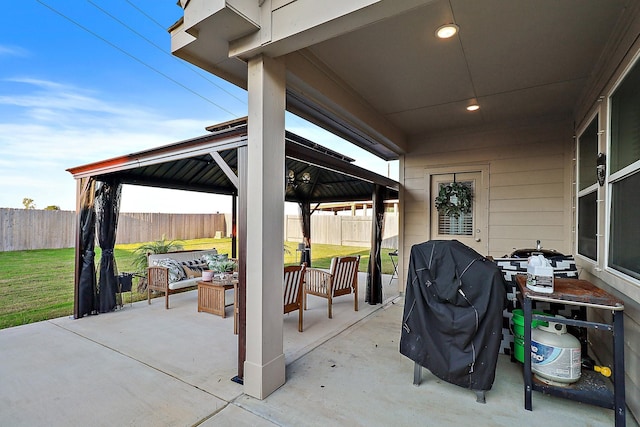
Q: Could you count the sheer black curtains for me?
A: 4